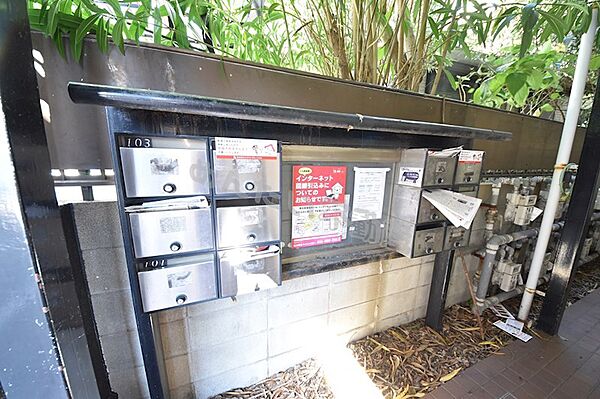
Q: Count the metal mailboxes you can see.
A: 12